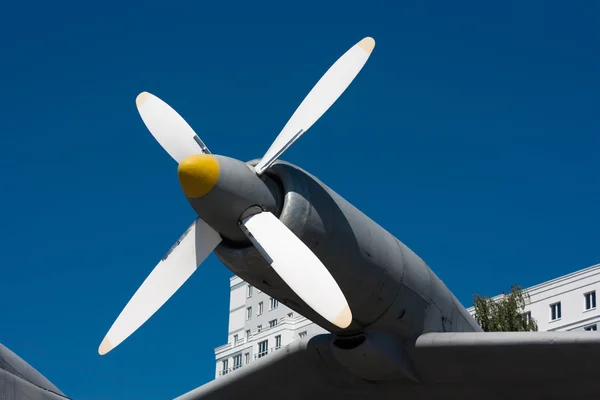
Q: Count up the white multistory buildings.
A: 2